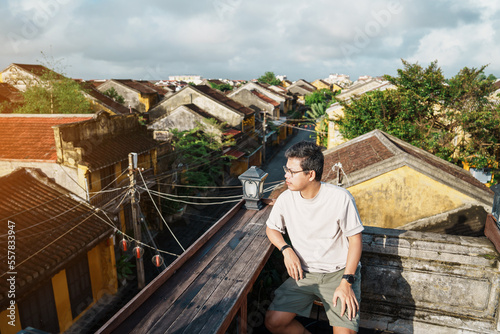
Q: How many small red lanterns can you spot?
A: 3